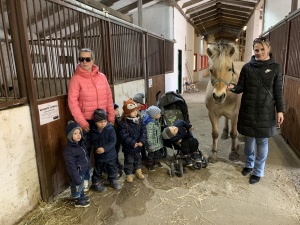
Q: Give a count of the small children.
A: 7